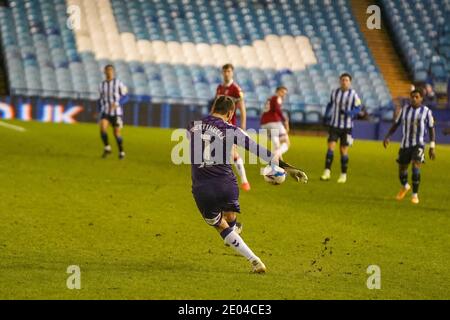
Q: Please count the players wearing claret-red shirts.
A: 2